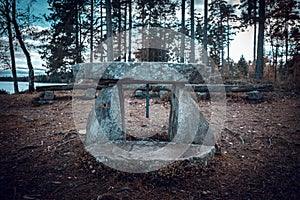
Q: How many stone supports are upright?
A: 2